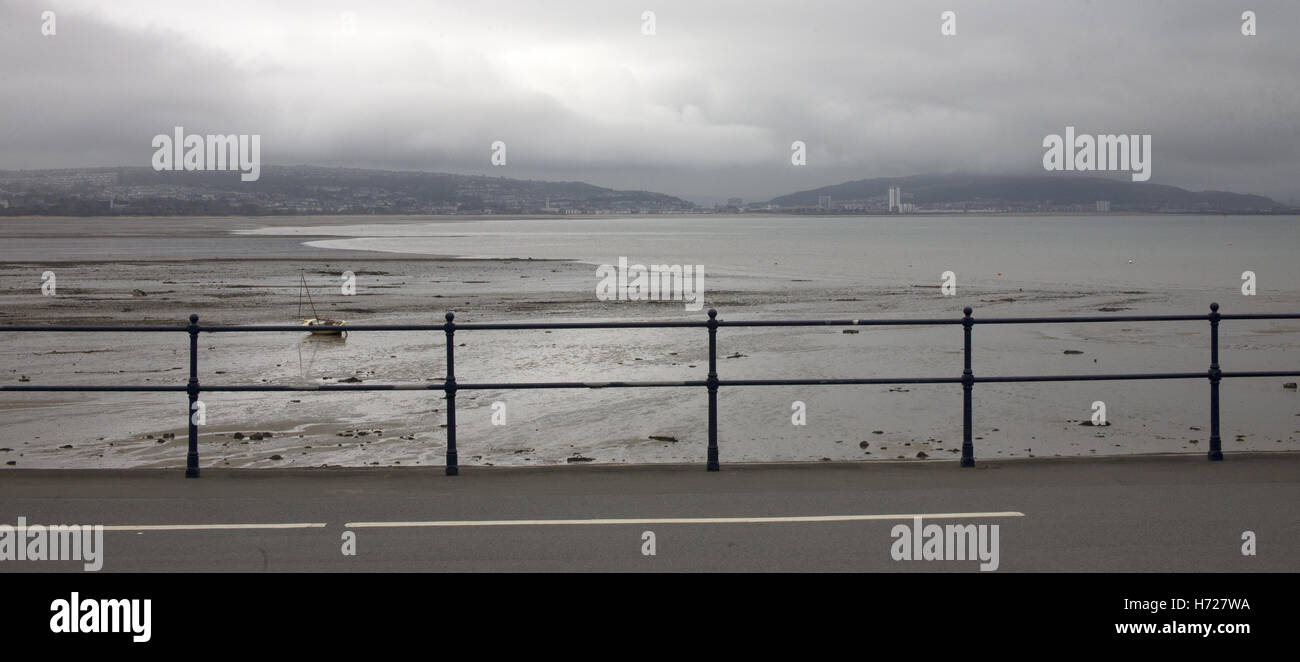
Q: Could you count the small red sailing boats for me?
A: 0